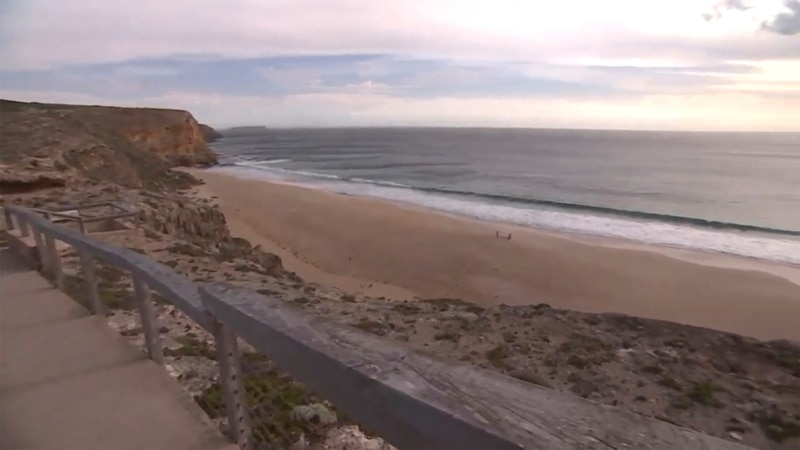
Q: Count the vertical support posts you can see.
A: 7